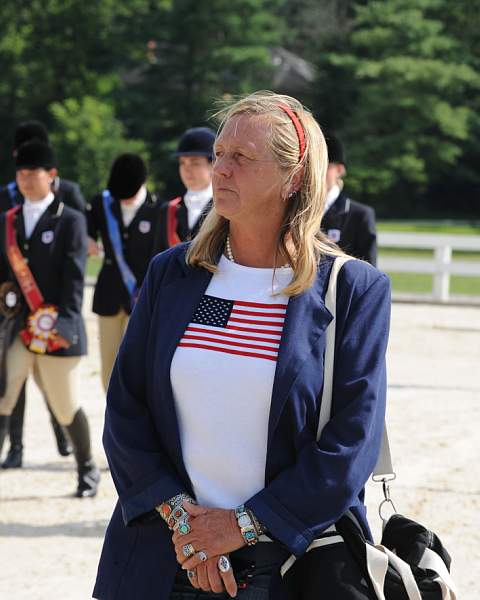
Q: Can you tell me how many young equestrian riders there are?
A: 5